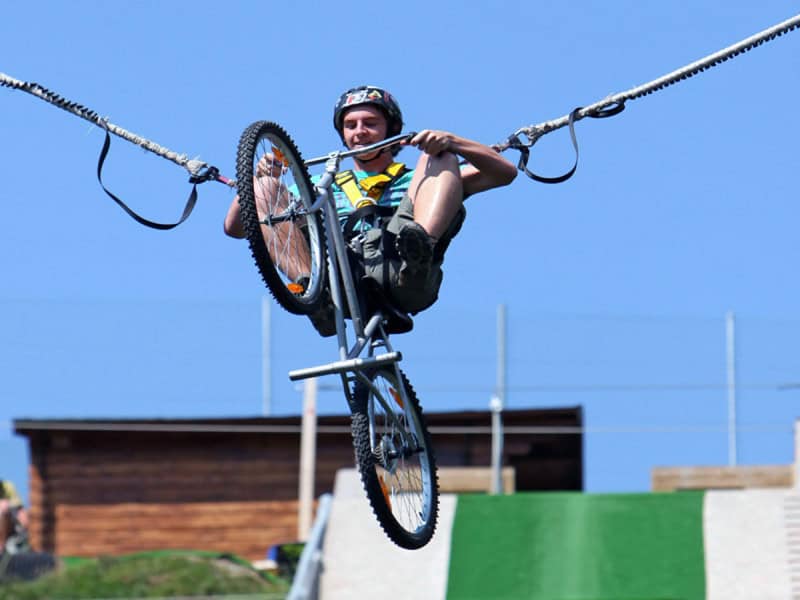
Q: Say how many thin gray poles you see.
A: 3